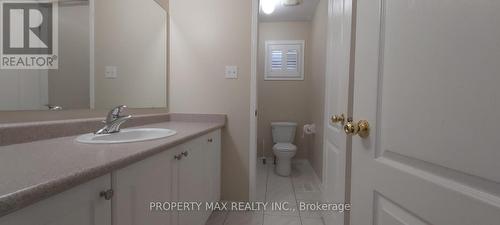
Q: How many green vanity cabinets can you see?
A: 0